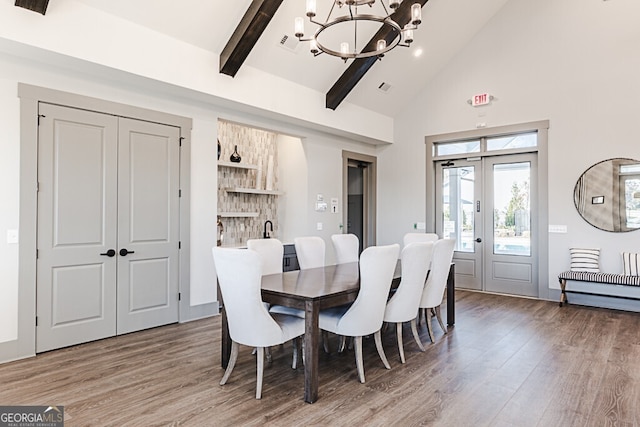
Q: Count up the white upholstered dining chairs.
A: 8